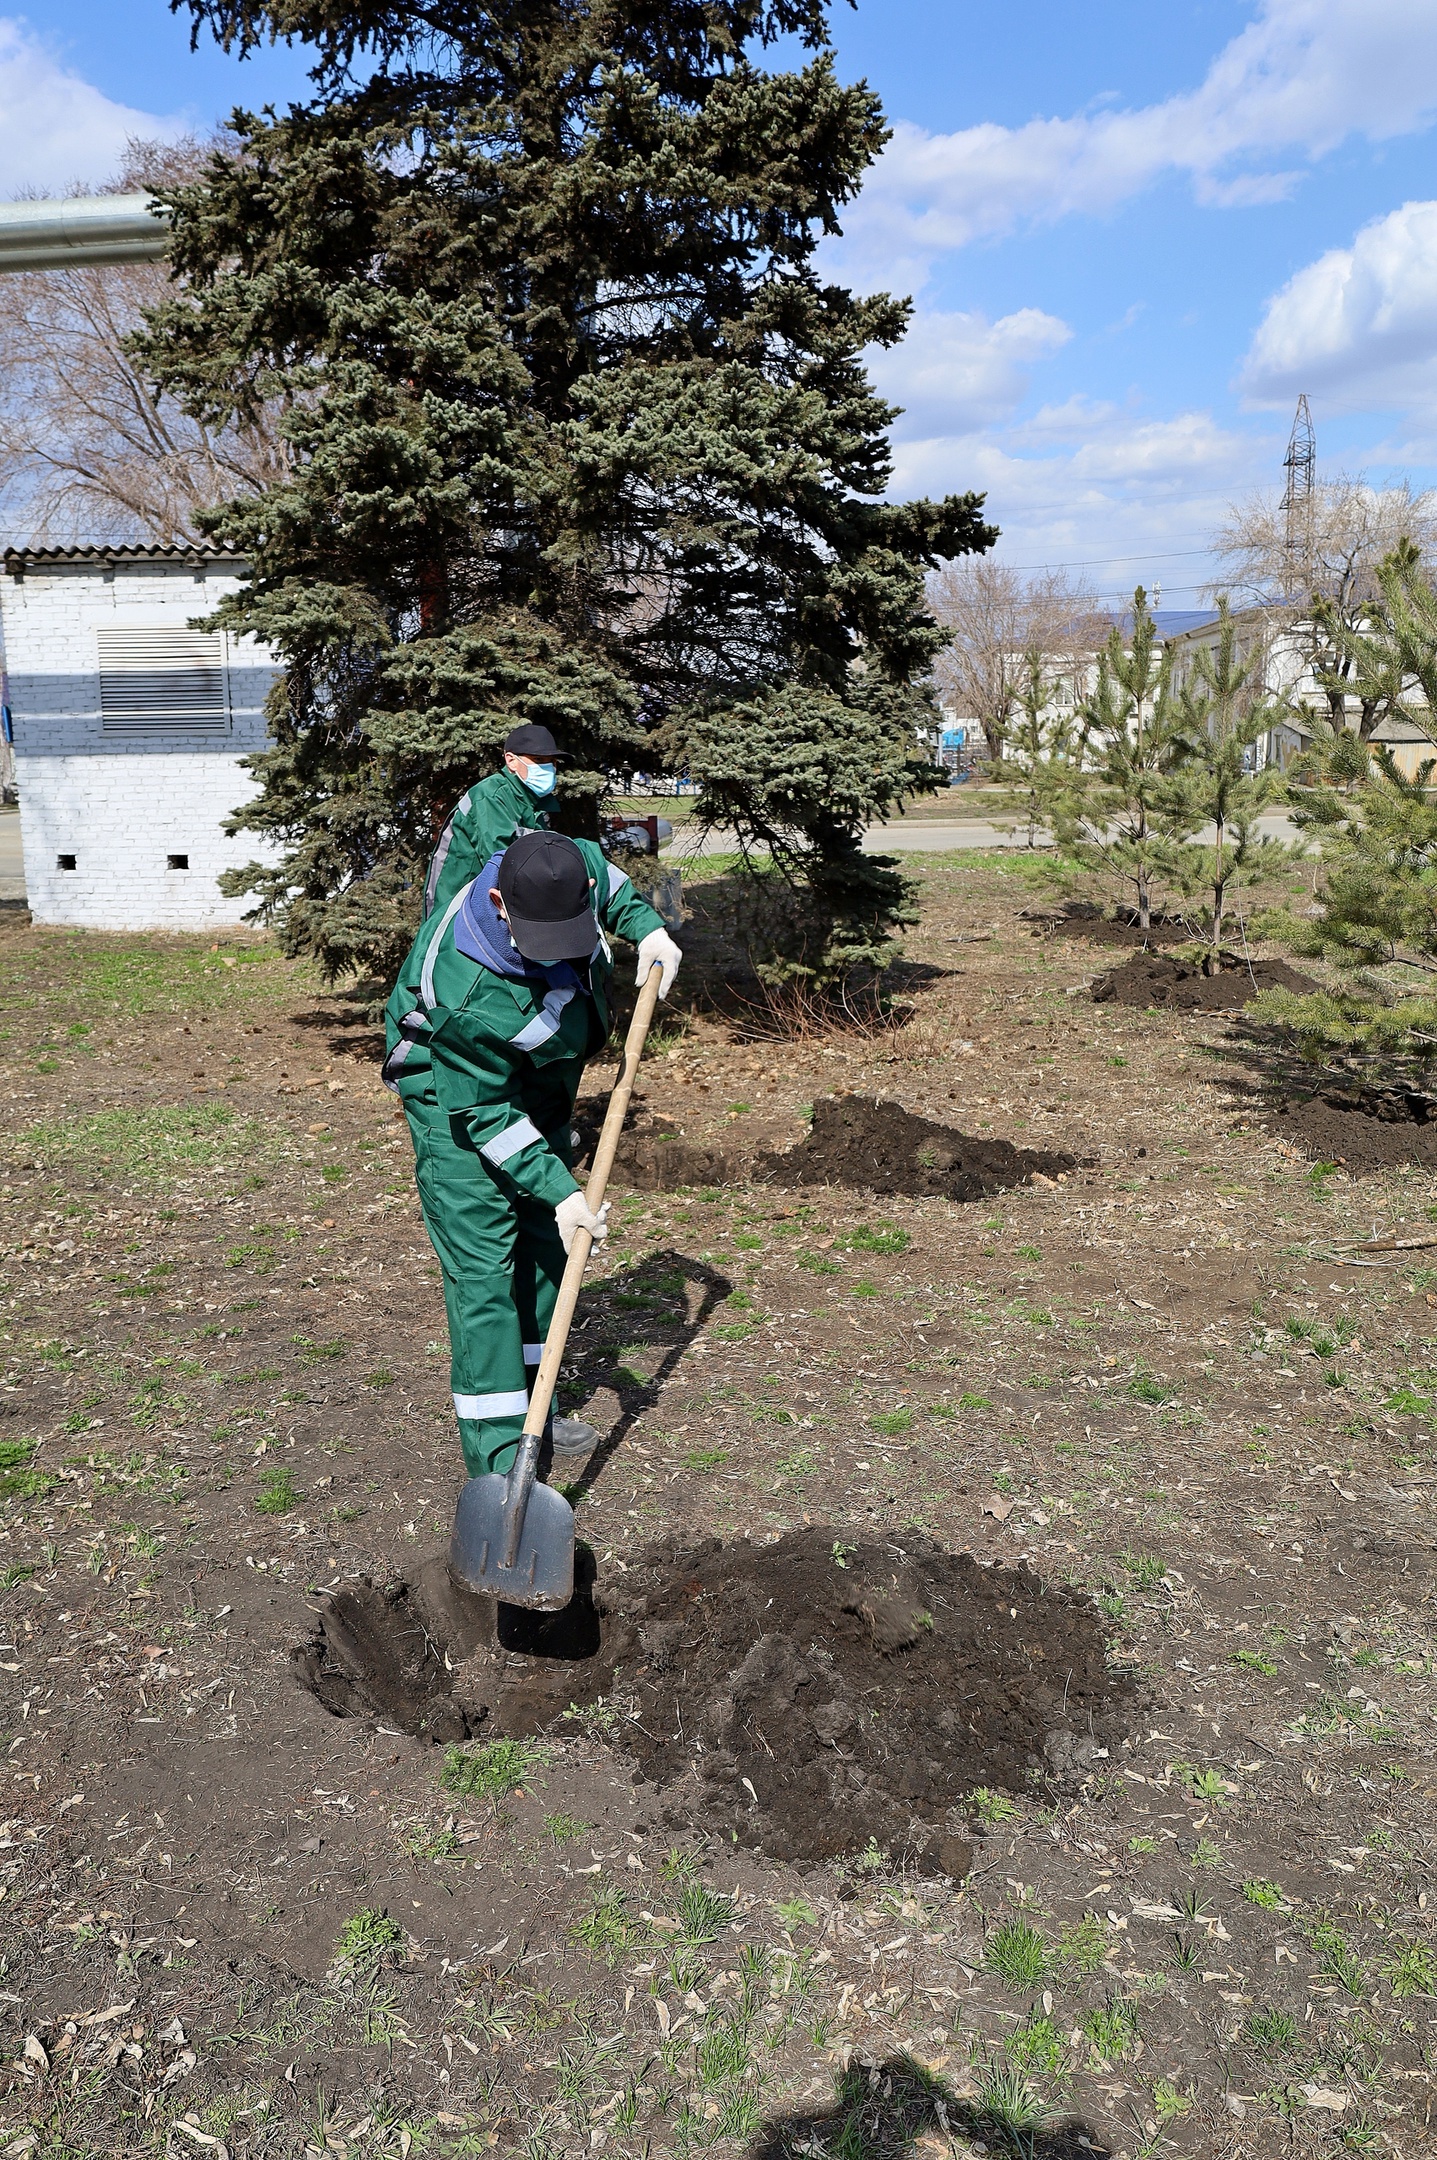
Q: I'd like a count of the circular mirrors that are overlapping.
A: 0